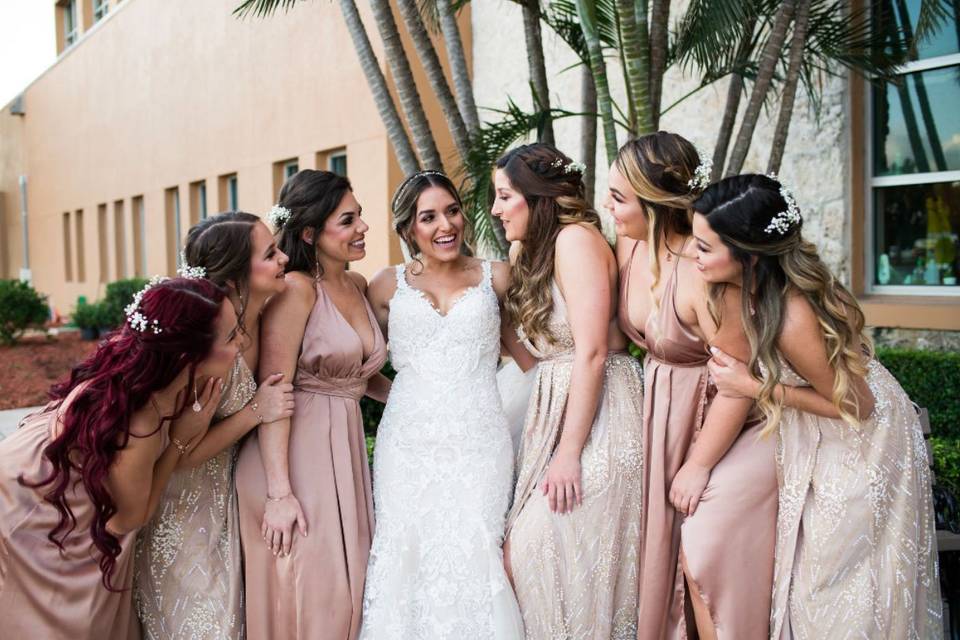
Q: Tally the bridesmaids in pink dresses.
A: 3